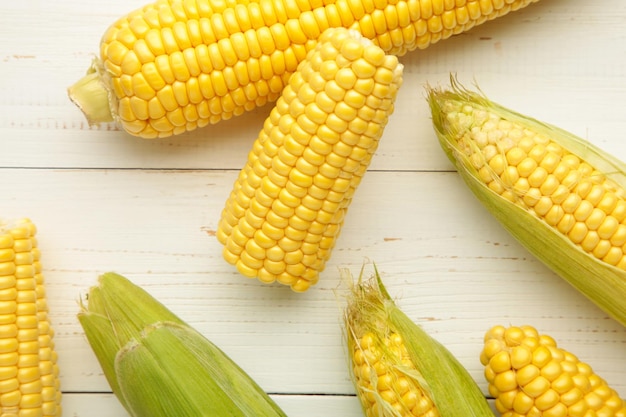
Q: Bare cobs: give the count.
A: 4